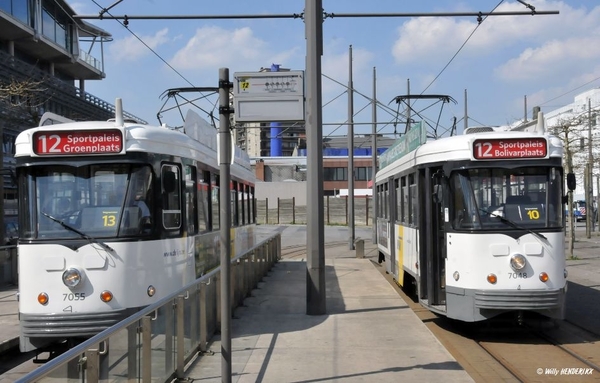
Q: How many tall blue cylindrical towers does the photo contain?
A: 1